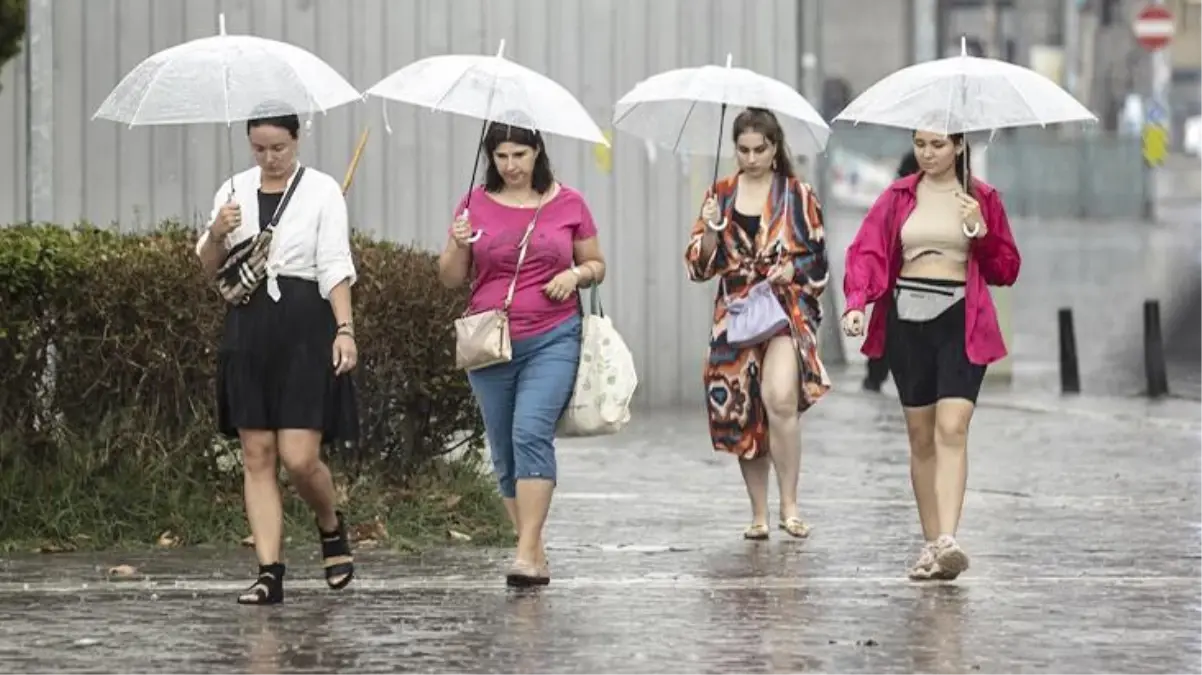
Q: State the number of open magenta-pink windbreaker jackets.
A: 1